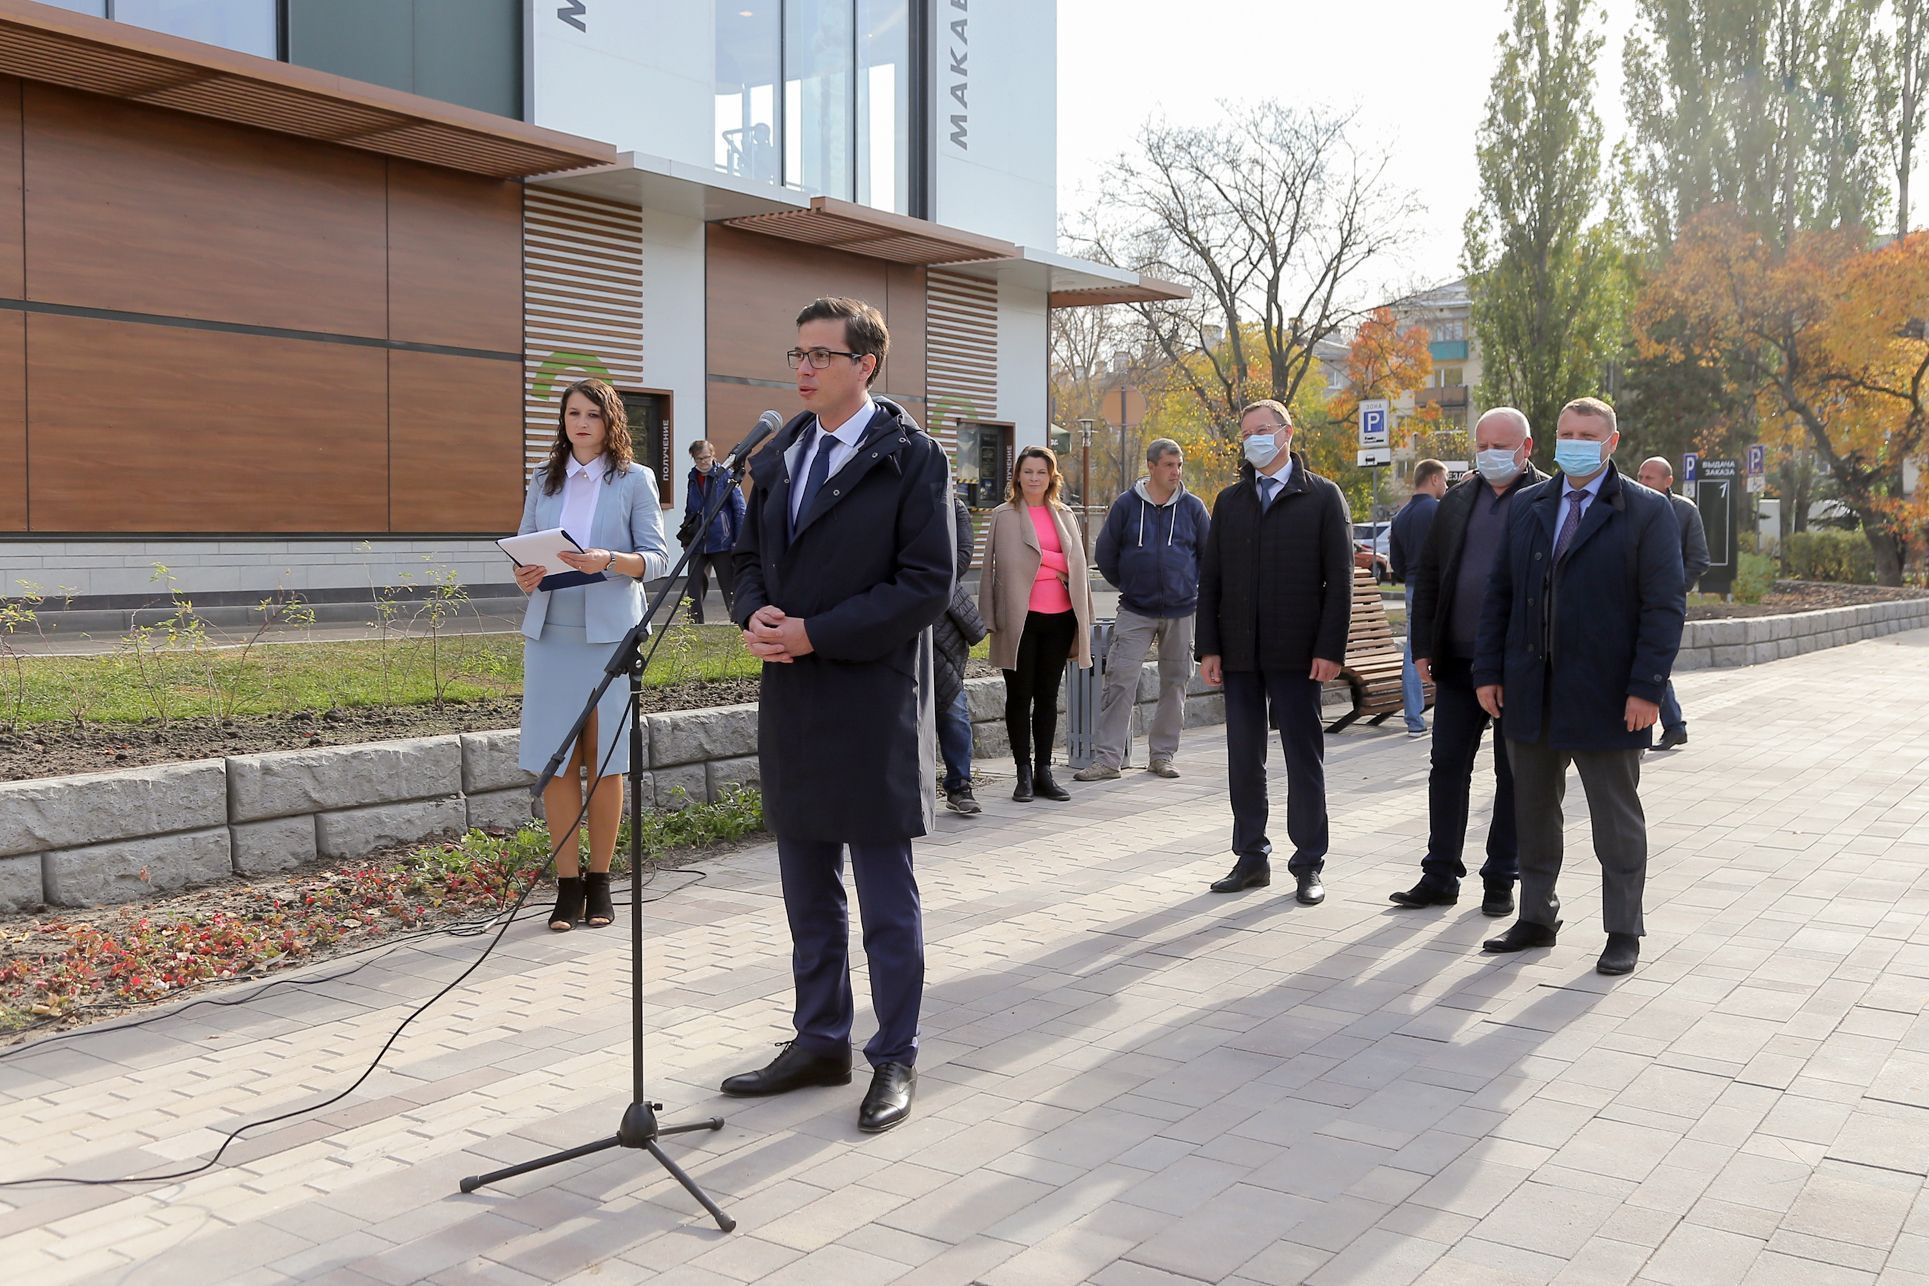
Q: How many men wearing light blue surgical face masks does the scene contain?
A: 3